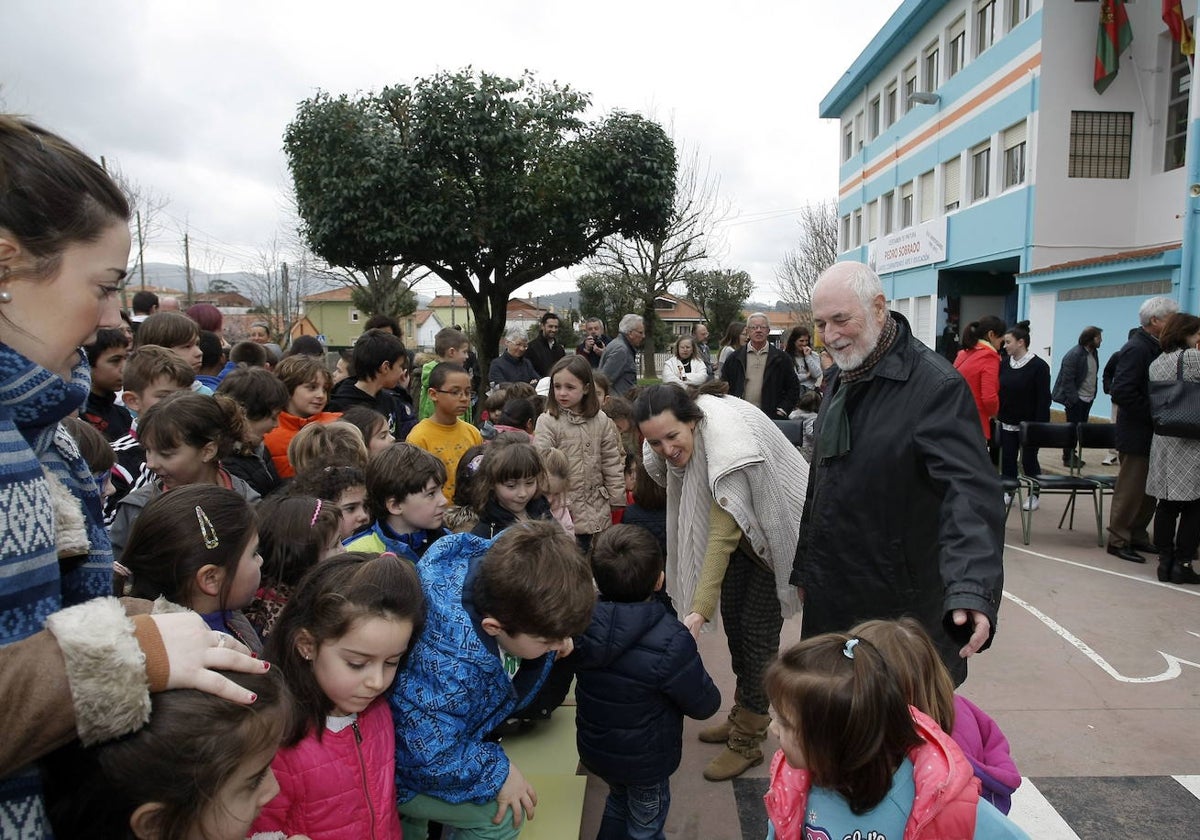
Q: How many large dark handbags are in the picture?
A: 1